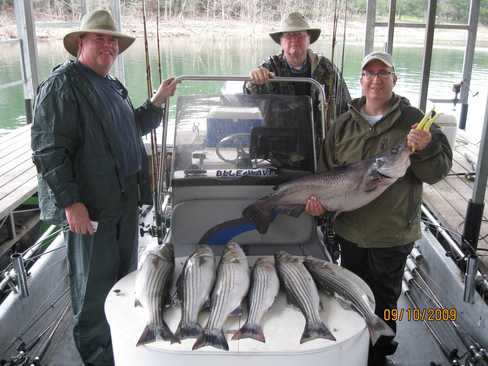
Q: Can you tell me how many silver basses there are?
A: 6